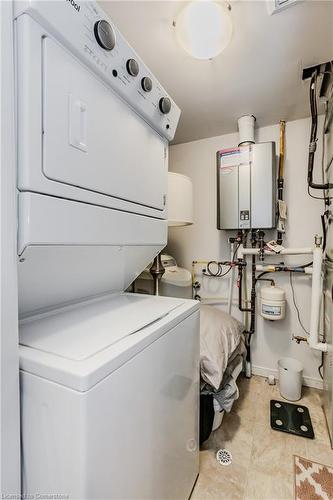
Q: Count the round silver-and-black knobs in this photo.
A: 4